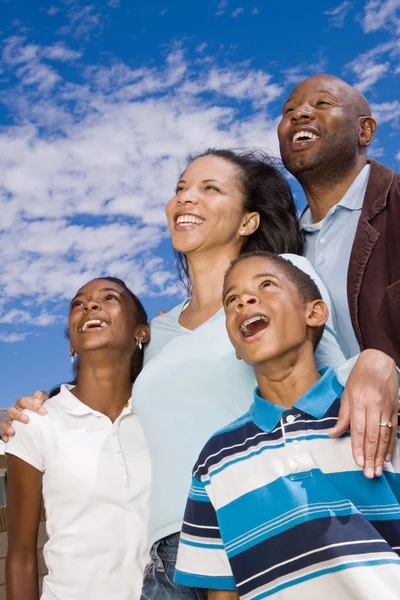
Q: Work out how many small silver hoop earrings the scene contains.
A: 2